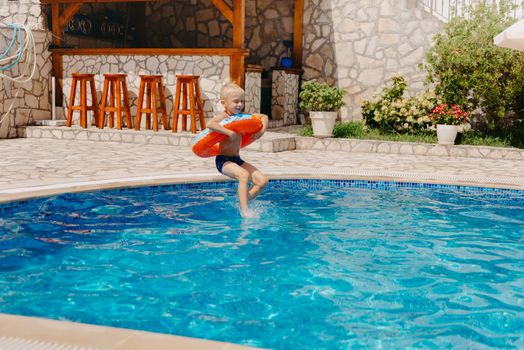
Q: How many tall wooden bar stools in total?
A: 4